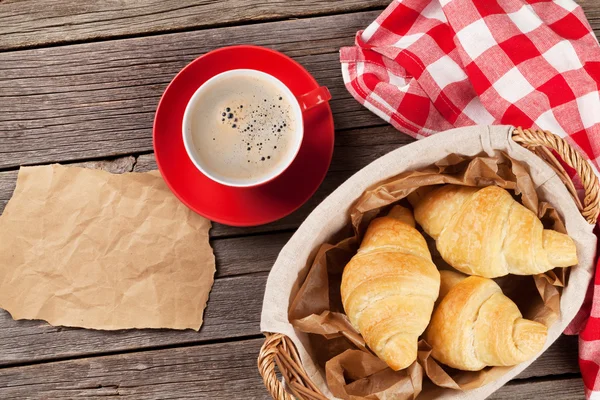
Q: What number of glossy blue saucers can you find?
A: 0